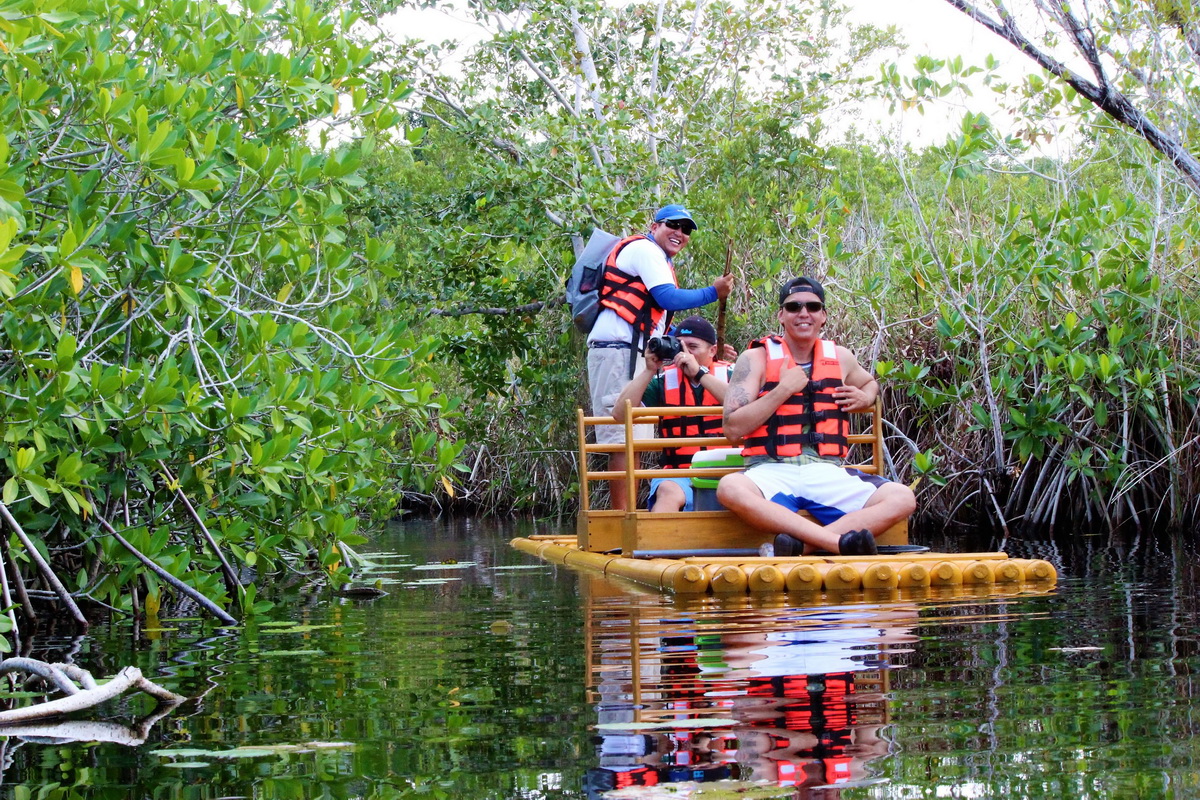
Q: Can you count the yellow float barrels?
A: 11